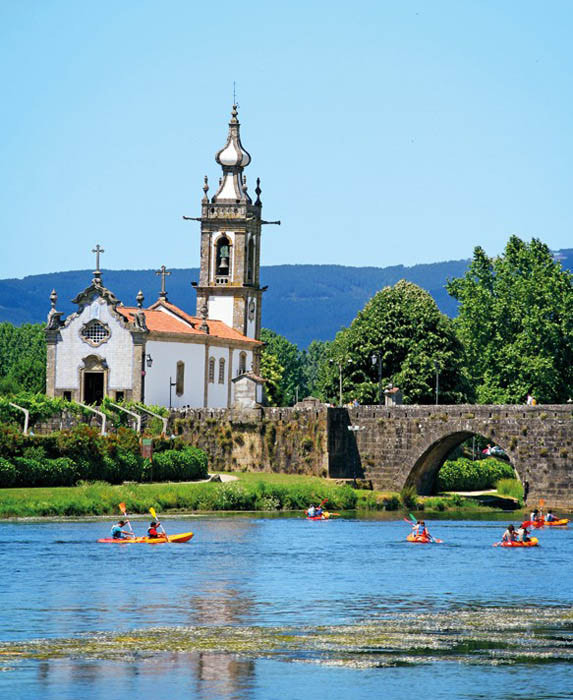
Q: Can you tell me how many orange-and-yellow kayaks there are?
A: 5